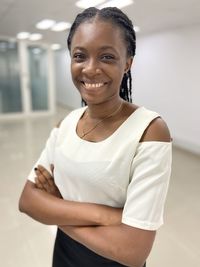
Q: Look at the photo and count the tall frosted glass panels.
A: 2